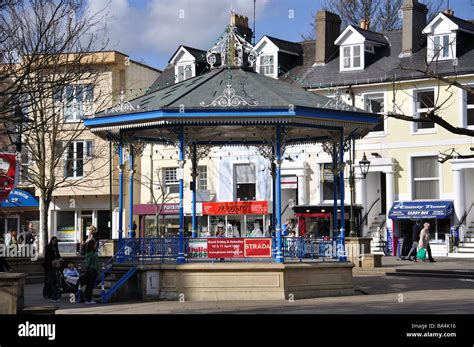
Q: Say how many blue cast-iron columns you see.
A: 8